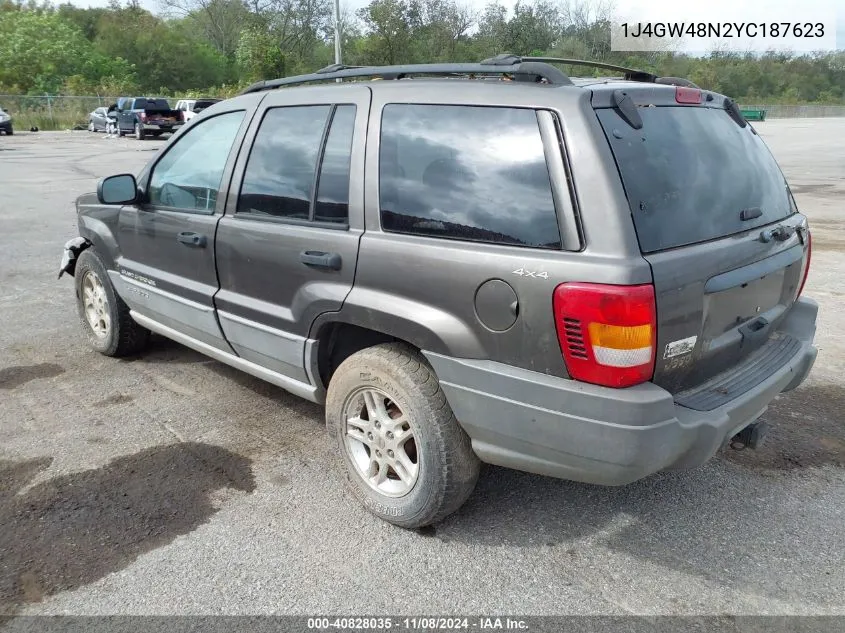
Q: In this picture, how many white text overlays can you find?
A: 1